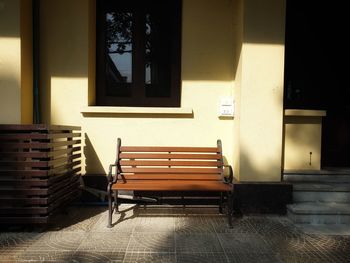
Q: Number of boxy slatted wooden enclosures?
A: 1